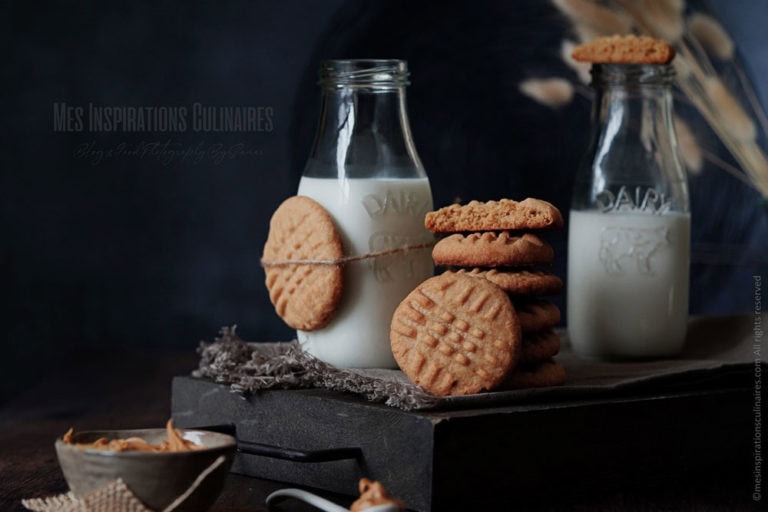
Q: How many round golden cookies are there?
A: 9